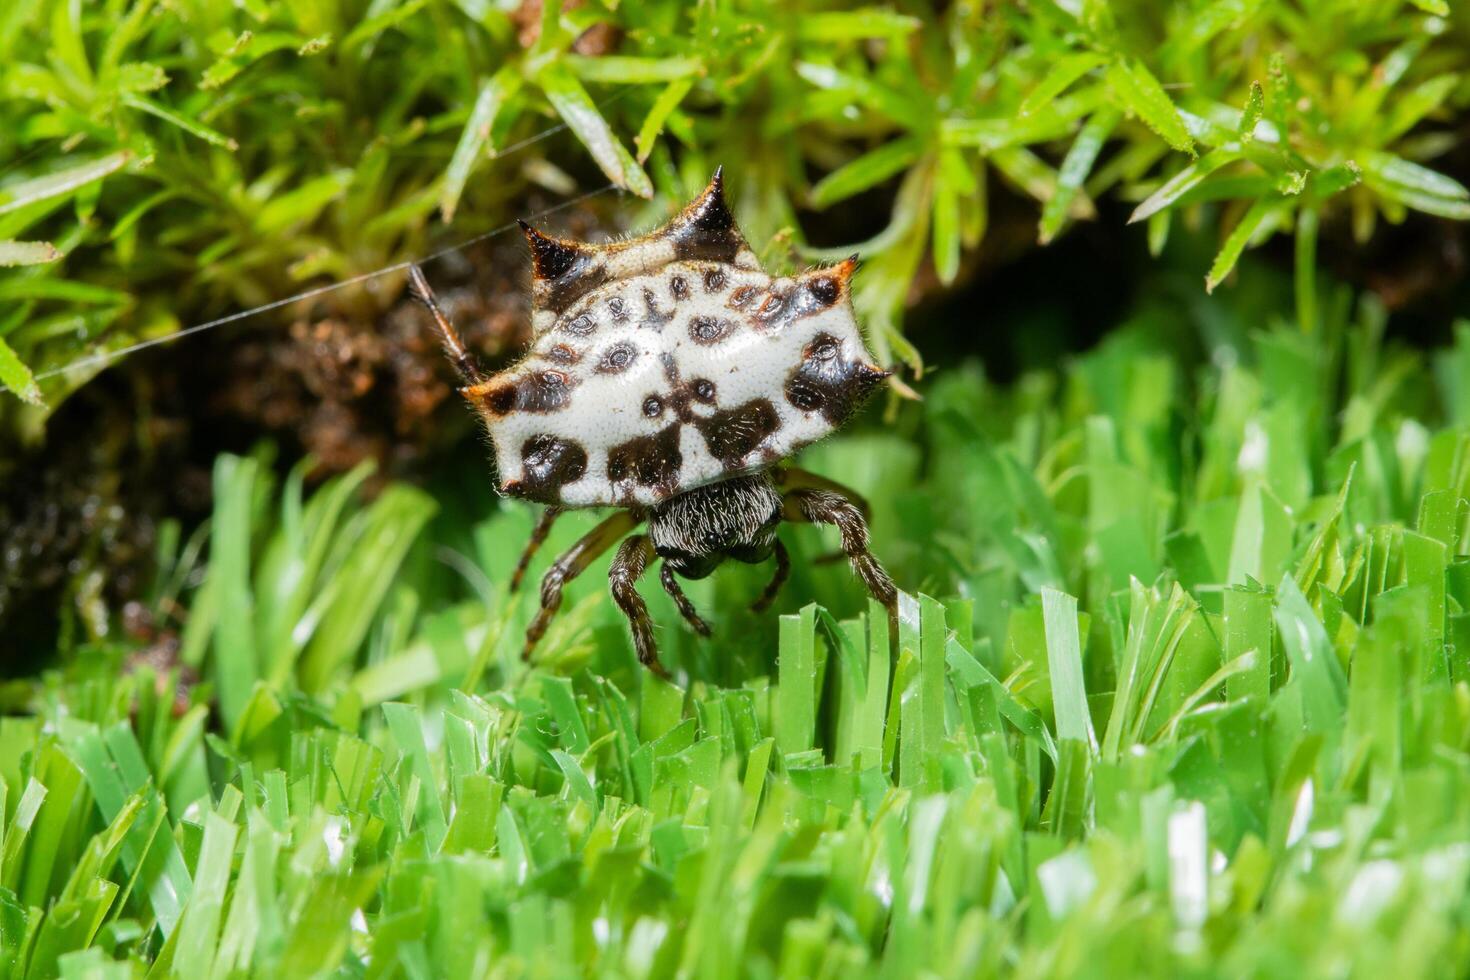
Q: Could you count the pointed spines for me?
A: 6